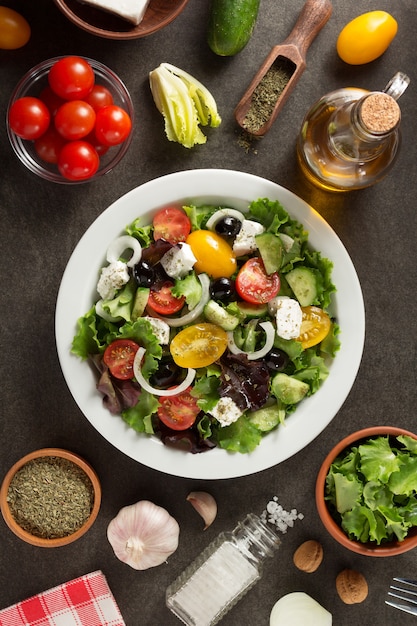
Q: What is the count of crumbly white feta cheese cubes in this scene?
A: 6